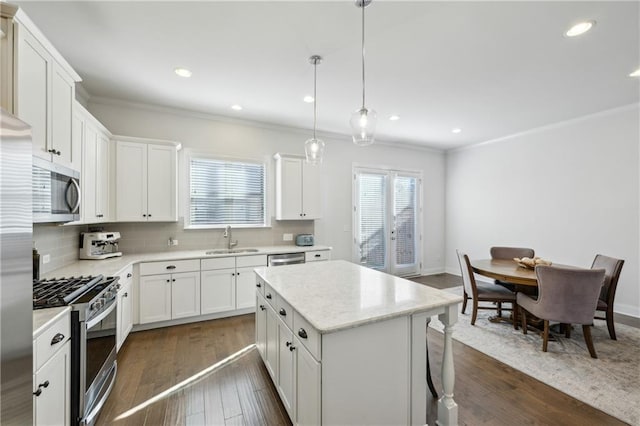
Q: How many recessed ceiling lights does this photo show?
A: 7